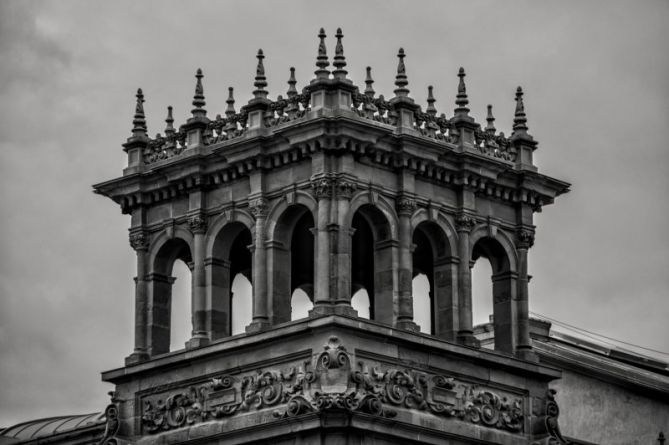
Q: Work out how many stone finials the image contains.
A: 14